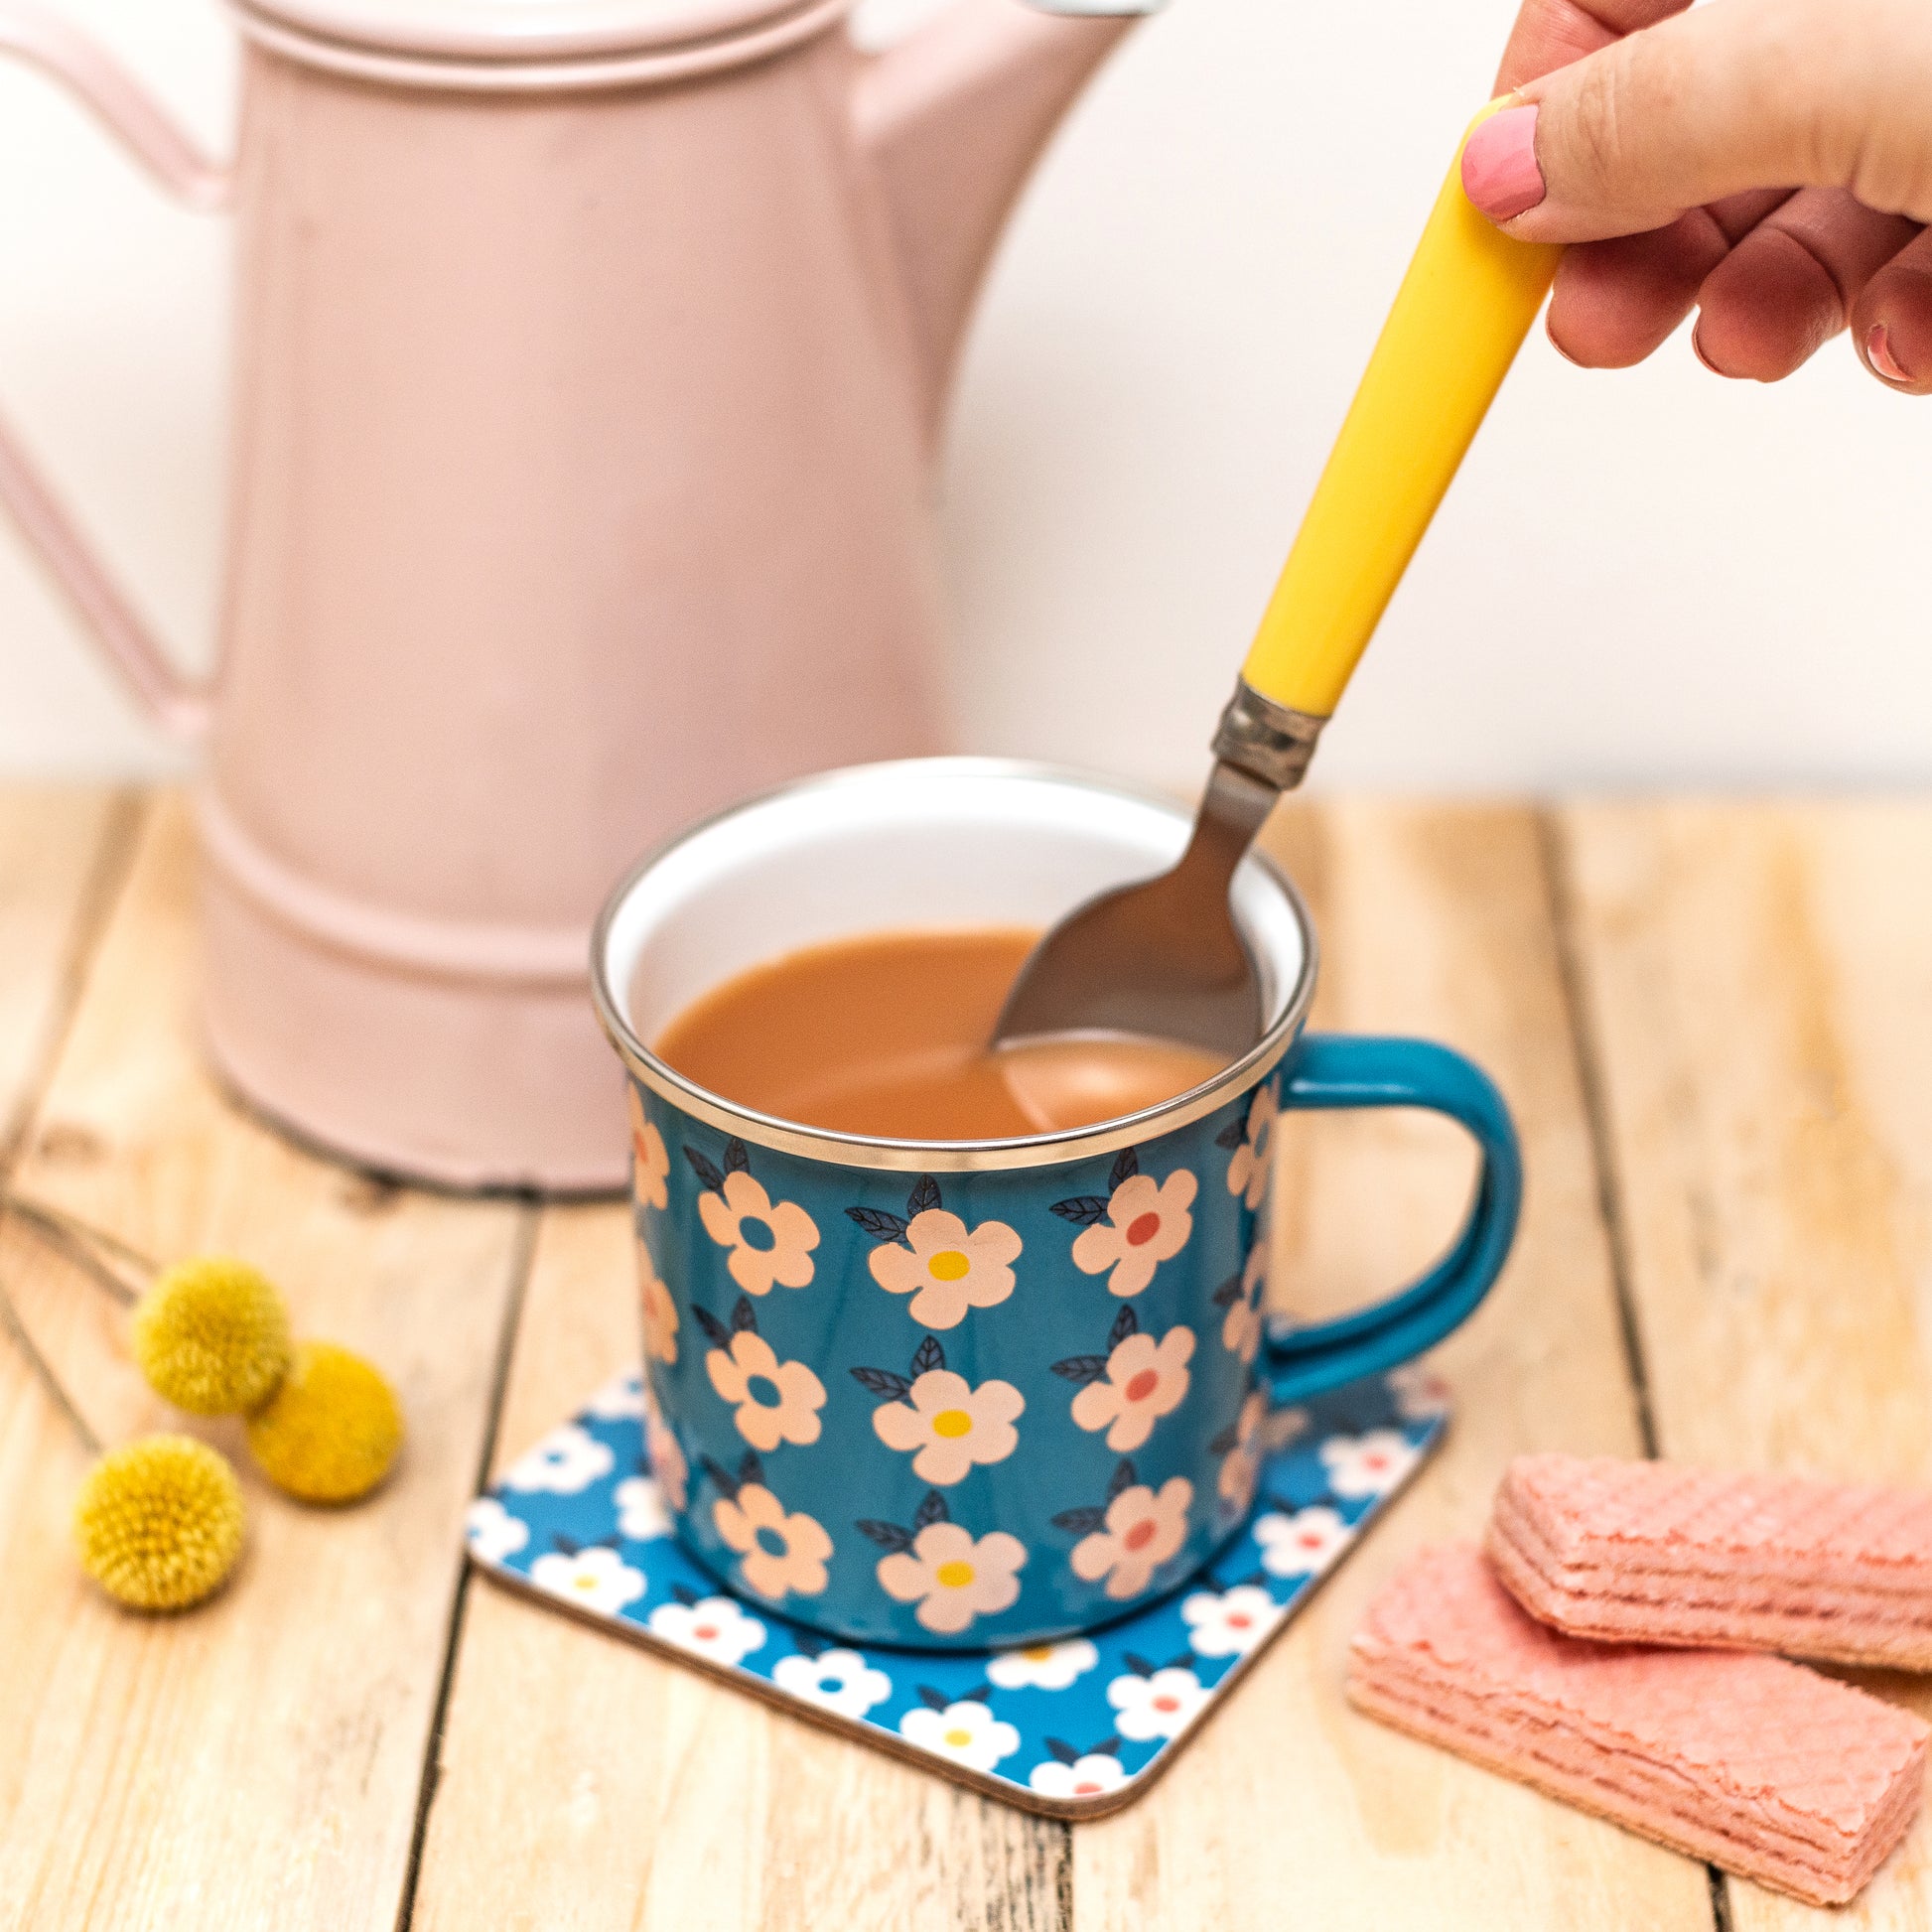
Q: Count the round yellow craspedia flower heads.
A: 3